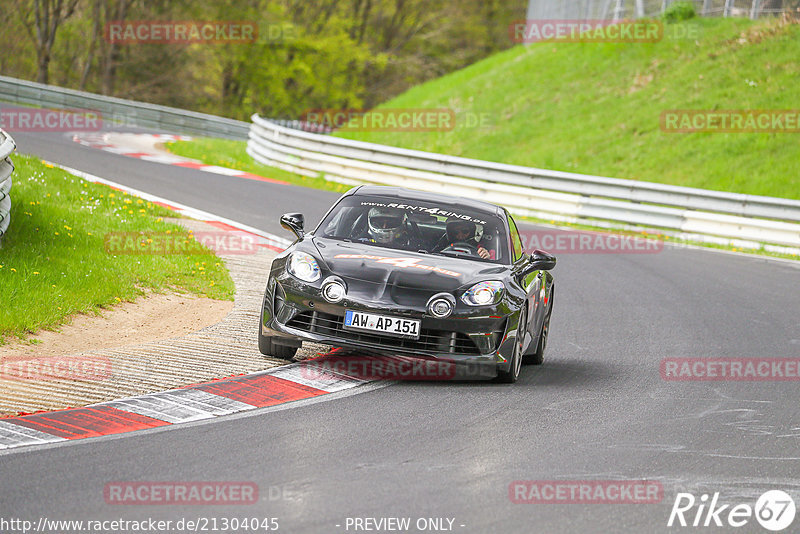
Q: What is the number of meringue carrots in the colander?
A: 0